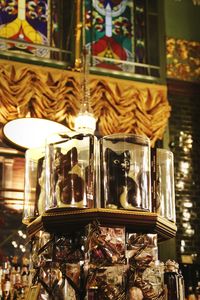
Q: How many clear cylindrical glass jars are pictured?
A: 4